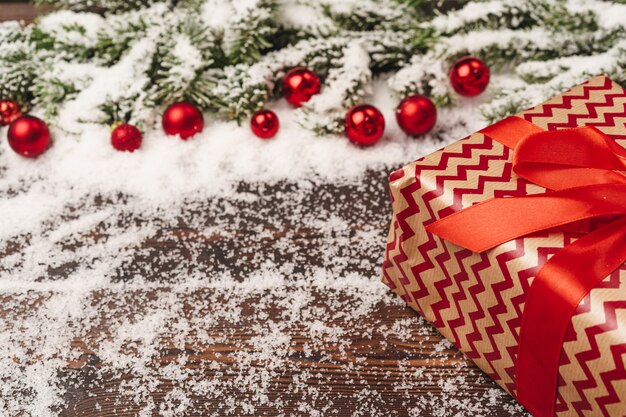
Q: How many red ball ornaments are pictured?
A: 9